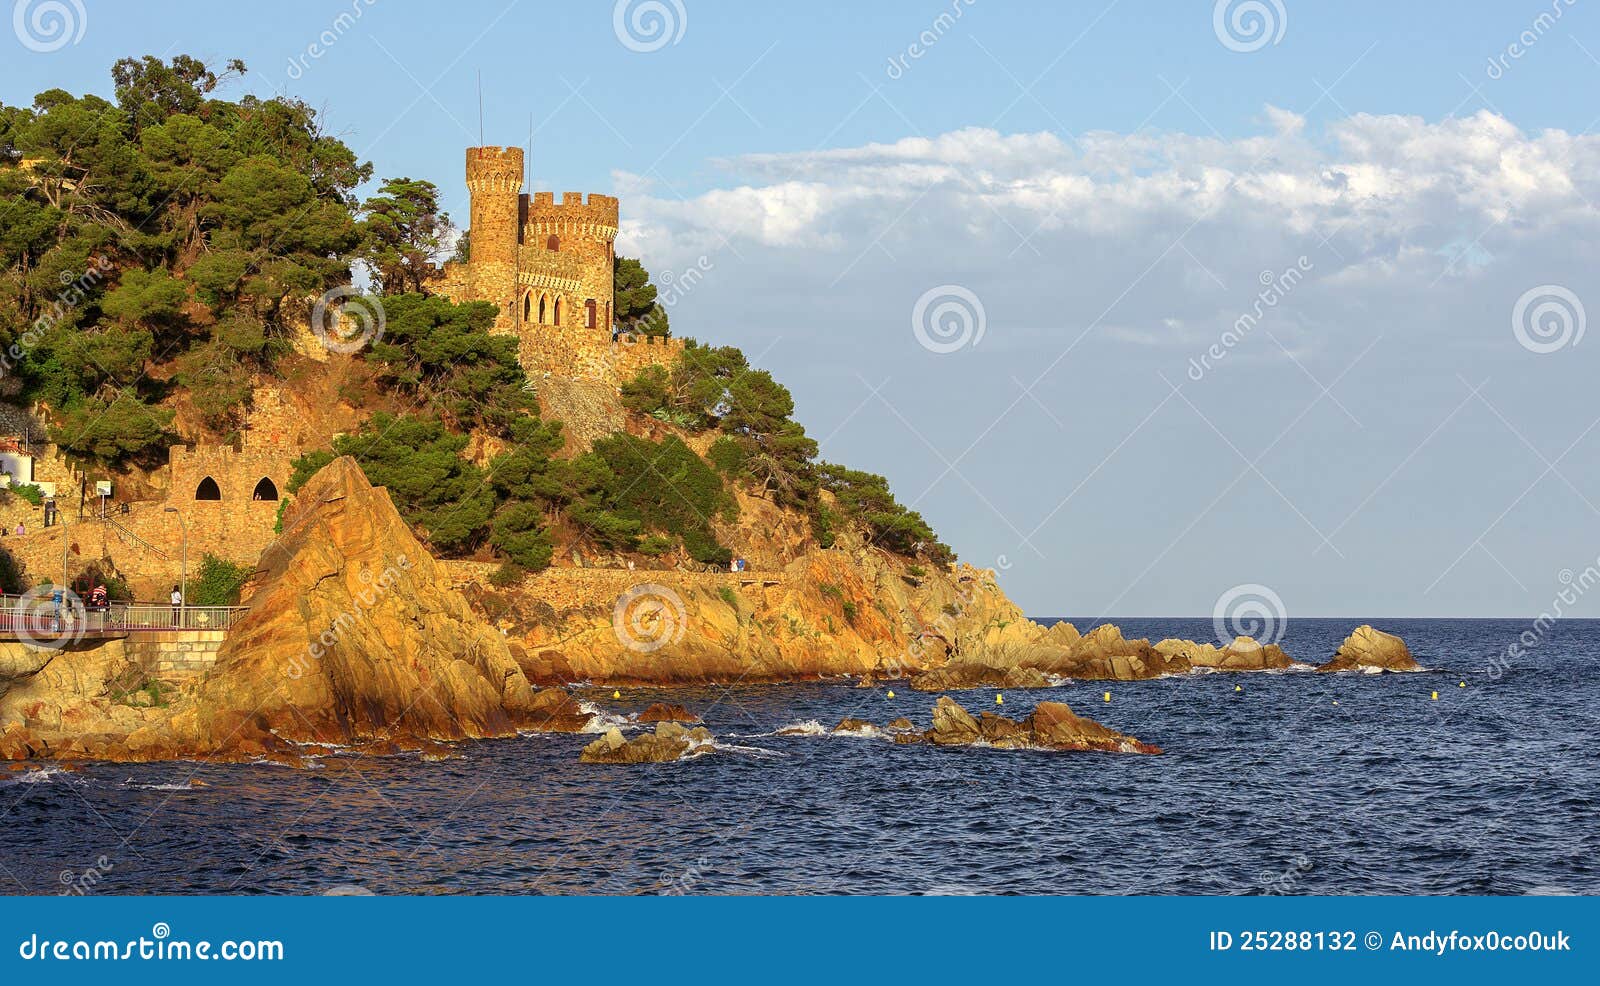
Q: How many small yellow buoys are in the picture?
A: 7